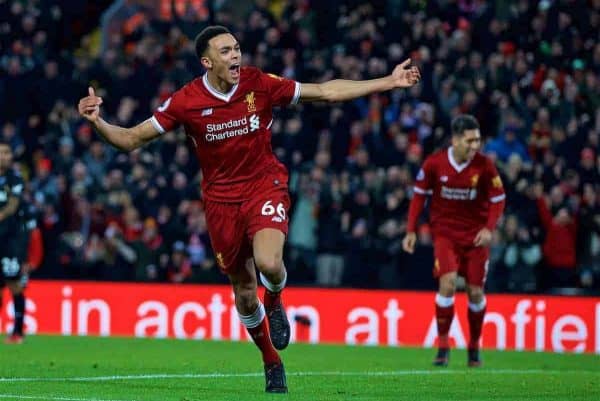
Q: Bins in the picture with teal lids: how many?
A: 0